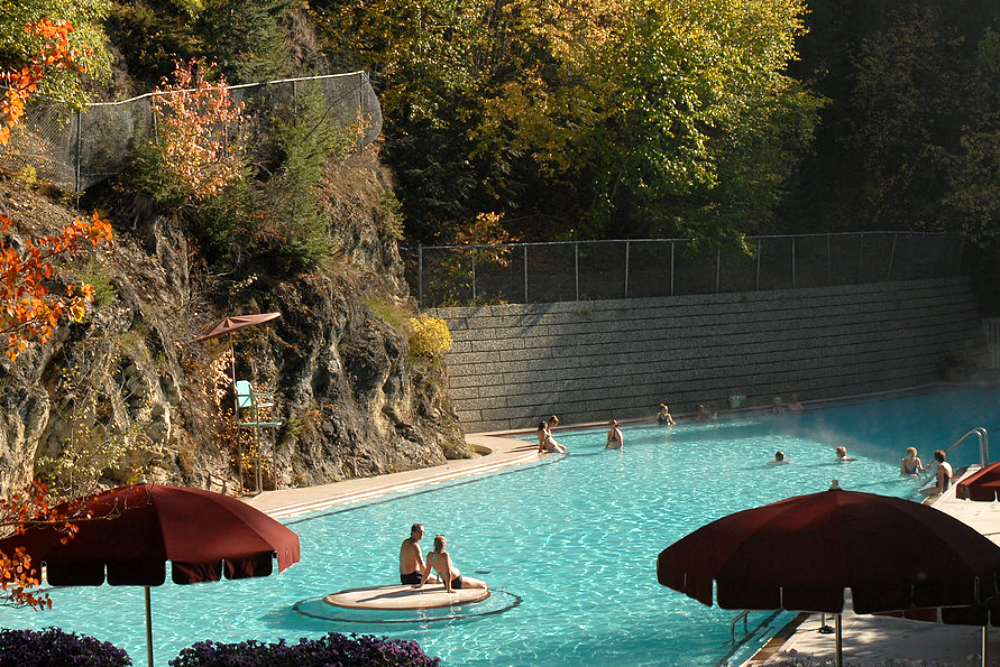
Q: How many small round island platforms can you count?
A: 1